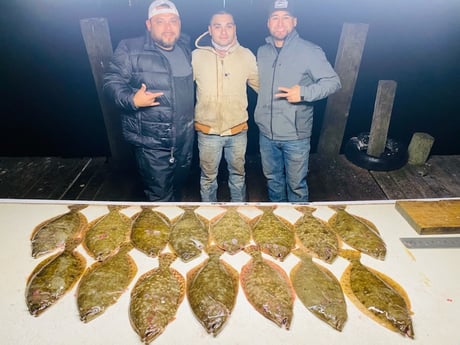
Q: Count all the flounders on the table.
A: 15